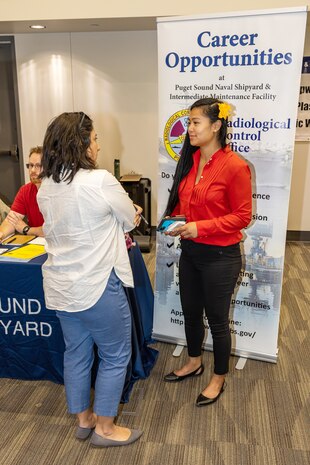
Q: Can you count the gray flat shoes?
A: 2